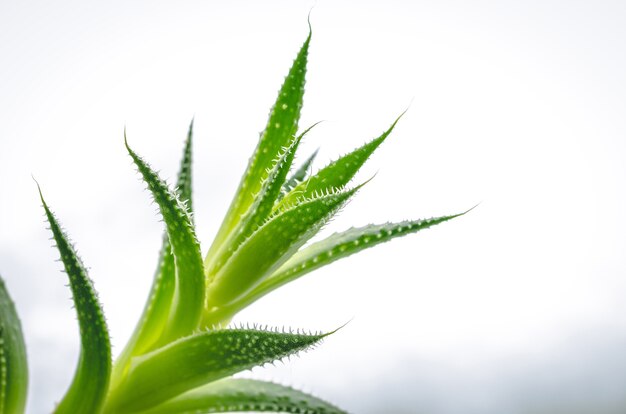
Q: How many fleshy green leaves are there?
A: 12